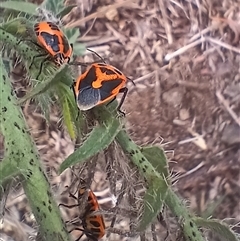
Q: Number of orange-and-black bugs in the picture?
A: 3